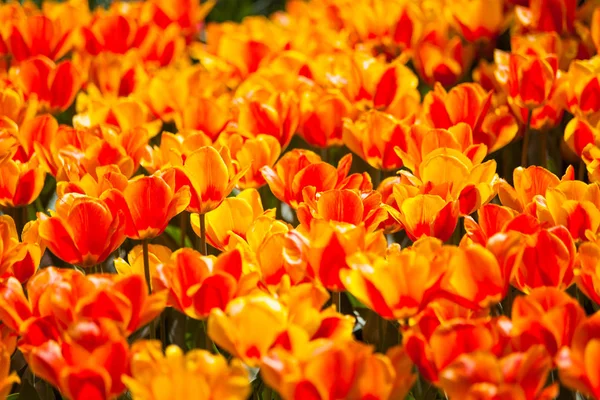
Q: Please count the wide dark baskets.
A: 0